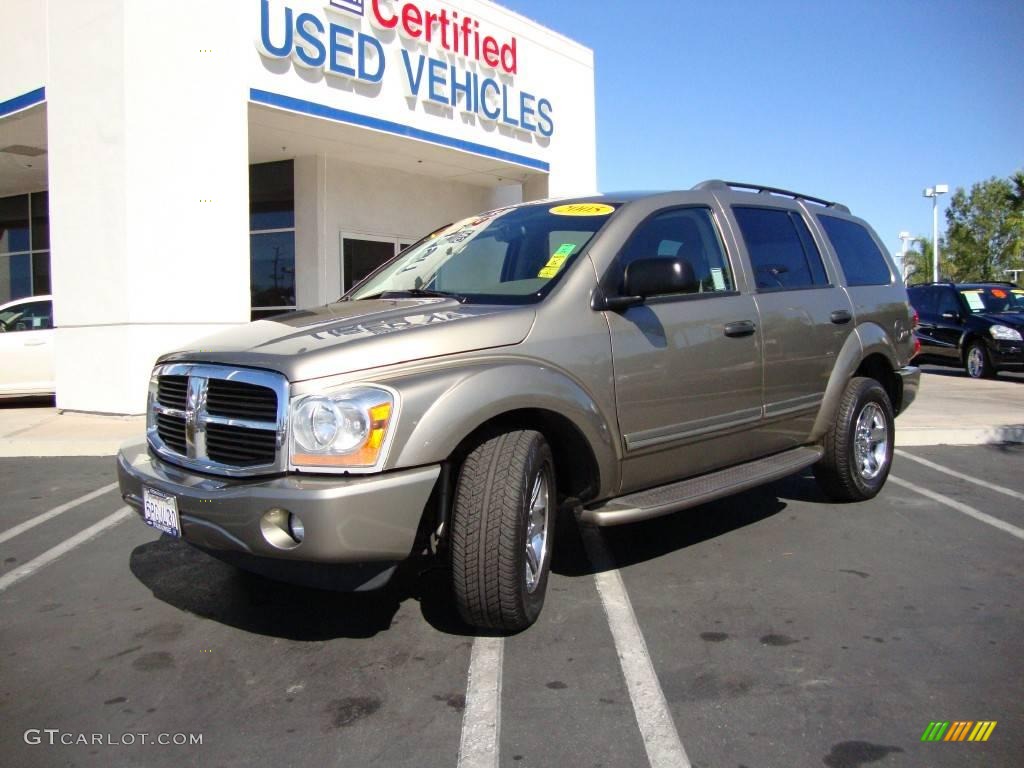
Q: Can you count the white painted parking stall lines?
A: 6